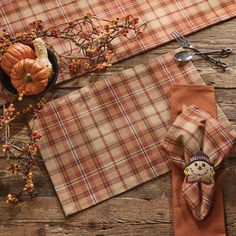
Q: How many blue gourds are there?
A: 0